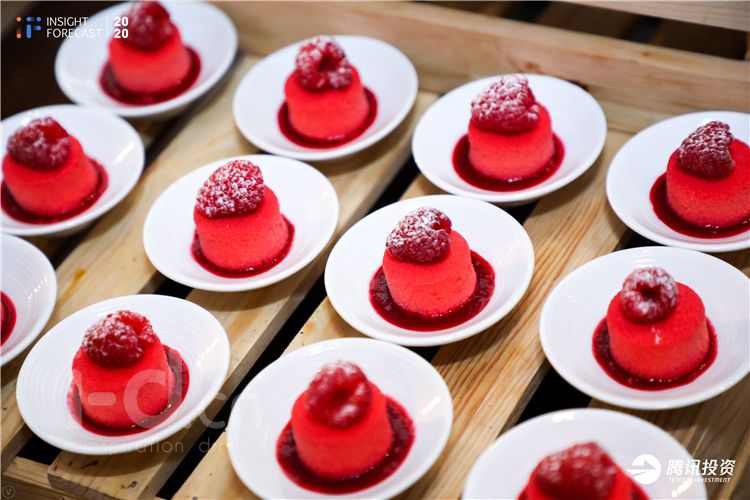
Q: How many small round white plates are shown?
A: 12